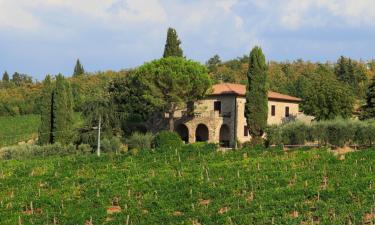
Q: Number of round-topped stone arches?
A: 3